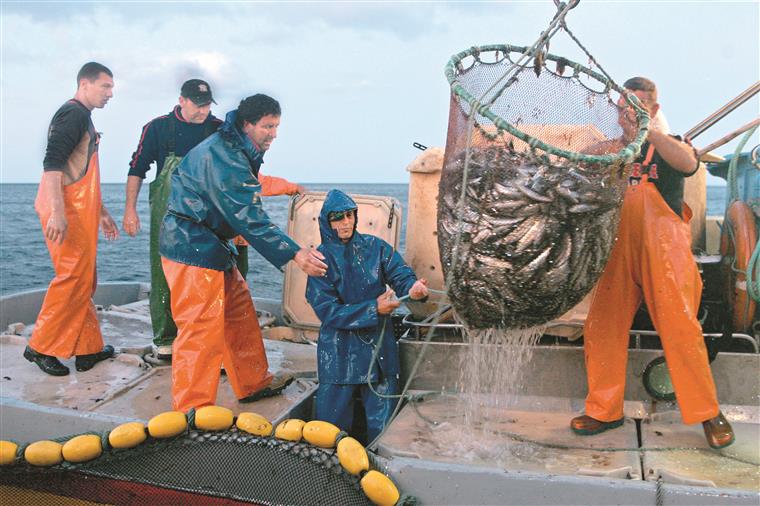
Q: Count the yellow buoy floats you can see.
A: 11